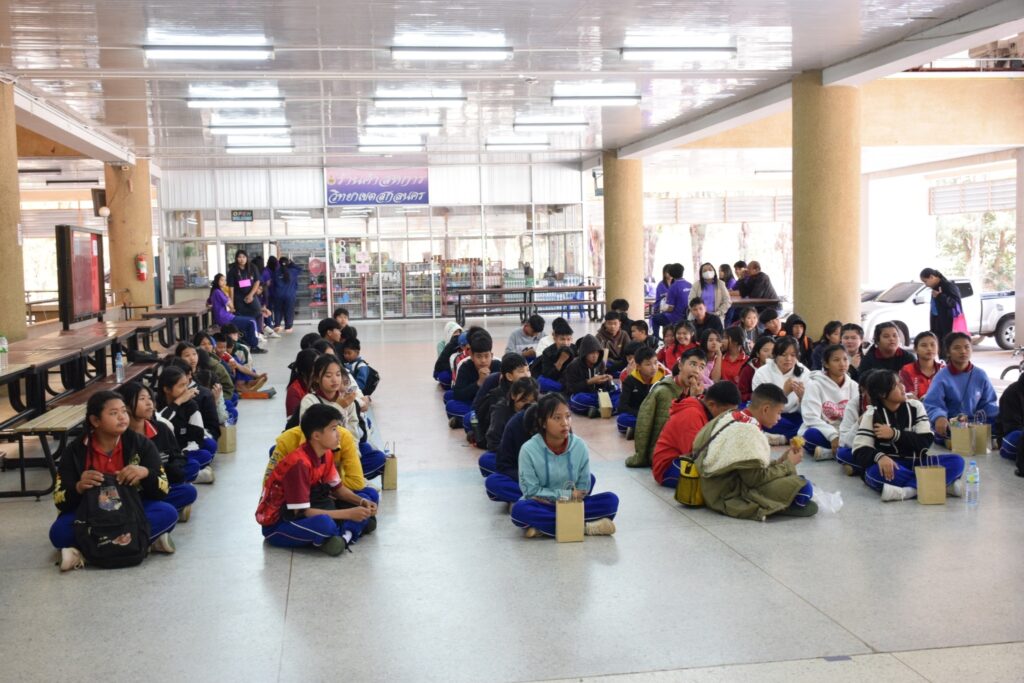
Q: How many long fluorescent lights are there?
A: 12